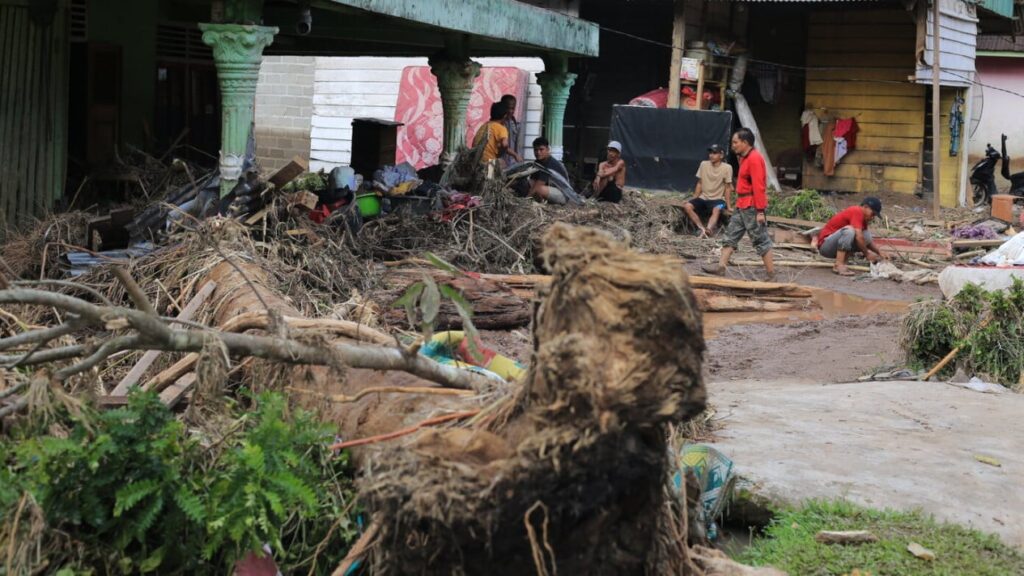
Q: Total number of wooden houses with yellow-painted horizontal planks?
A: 1